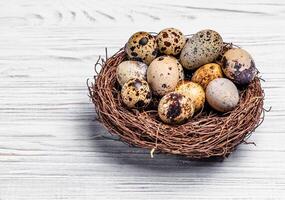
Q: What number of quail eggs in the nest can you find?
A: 11